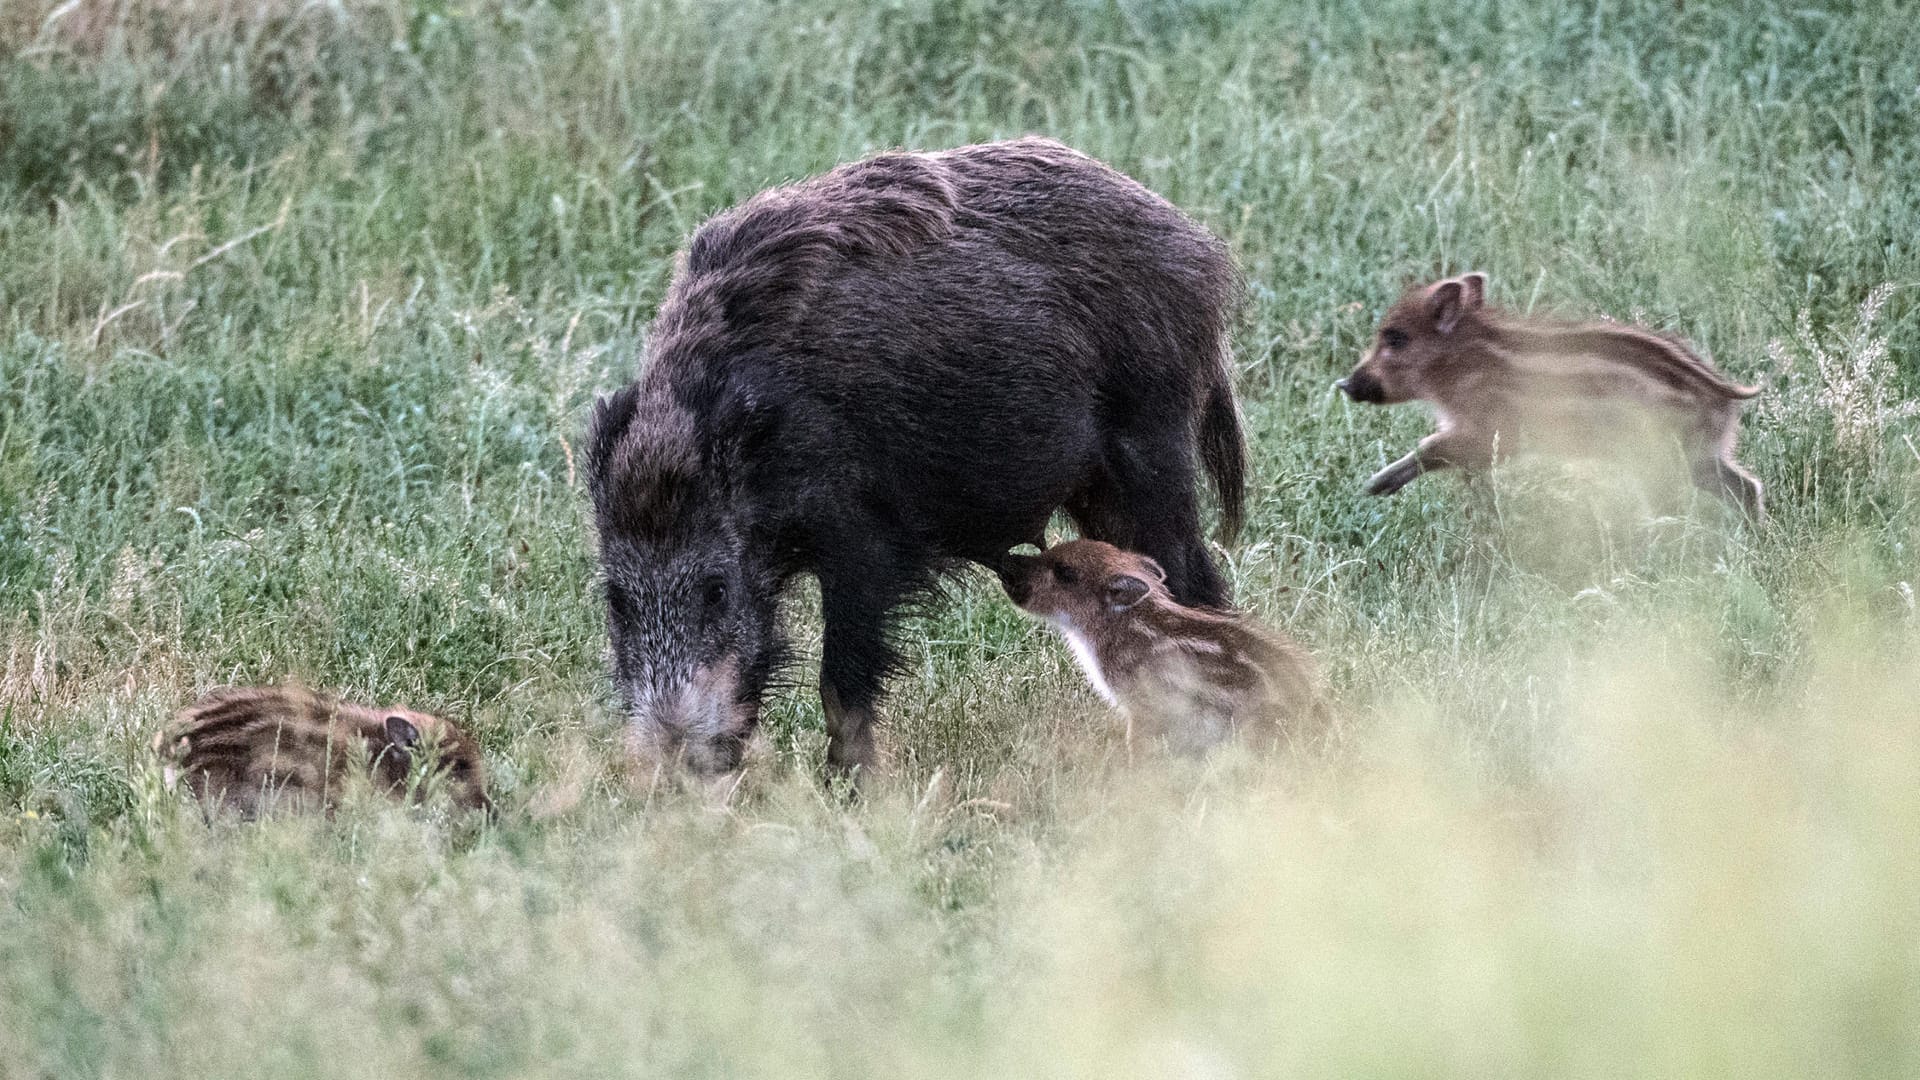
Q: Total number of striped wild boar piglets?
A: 3